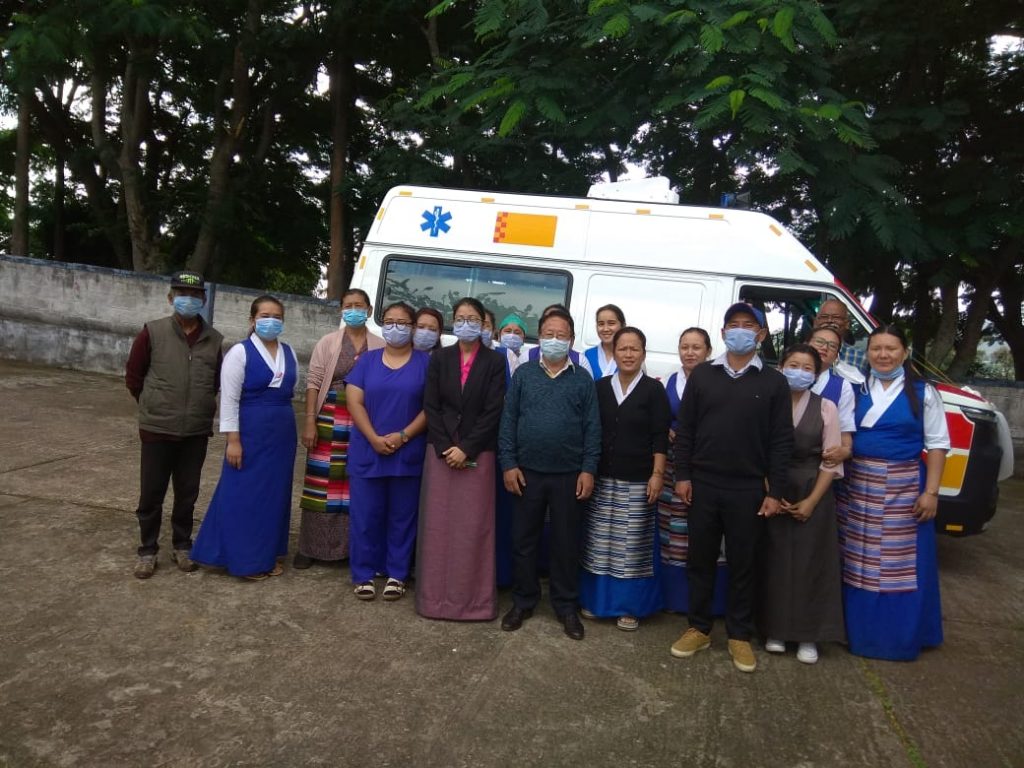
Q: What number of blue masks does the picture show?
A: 12